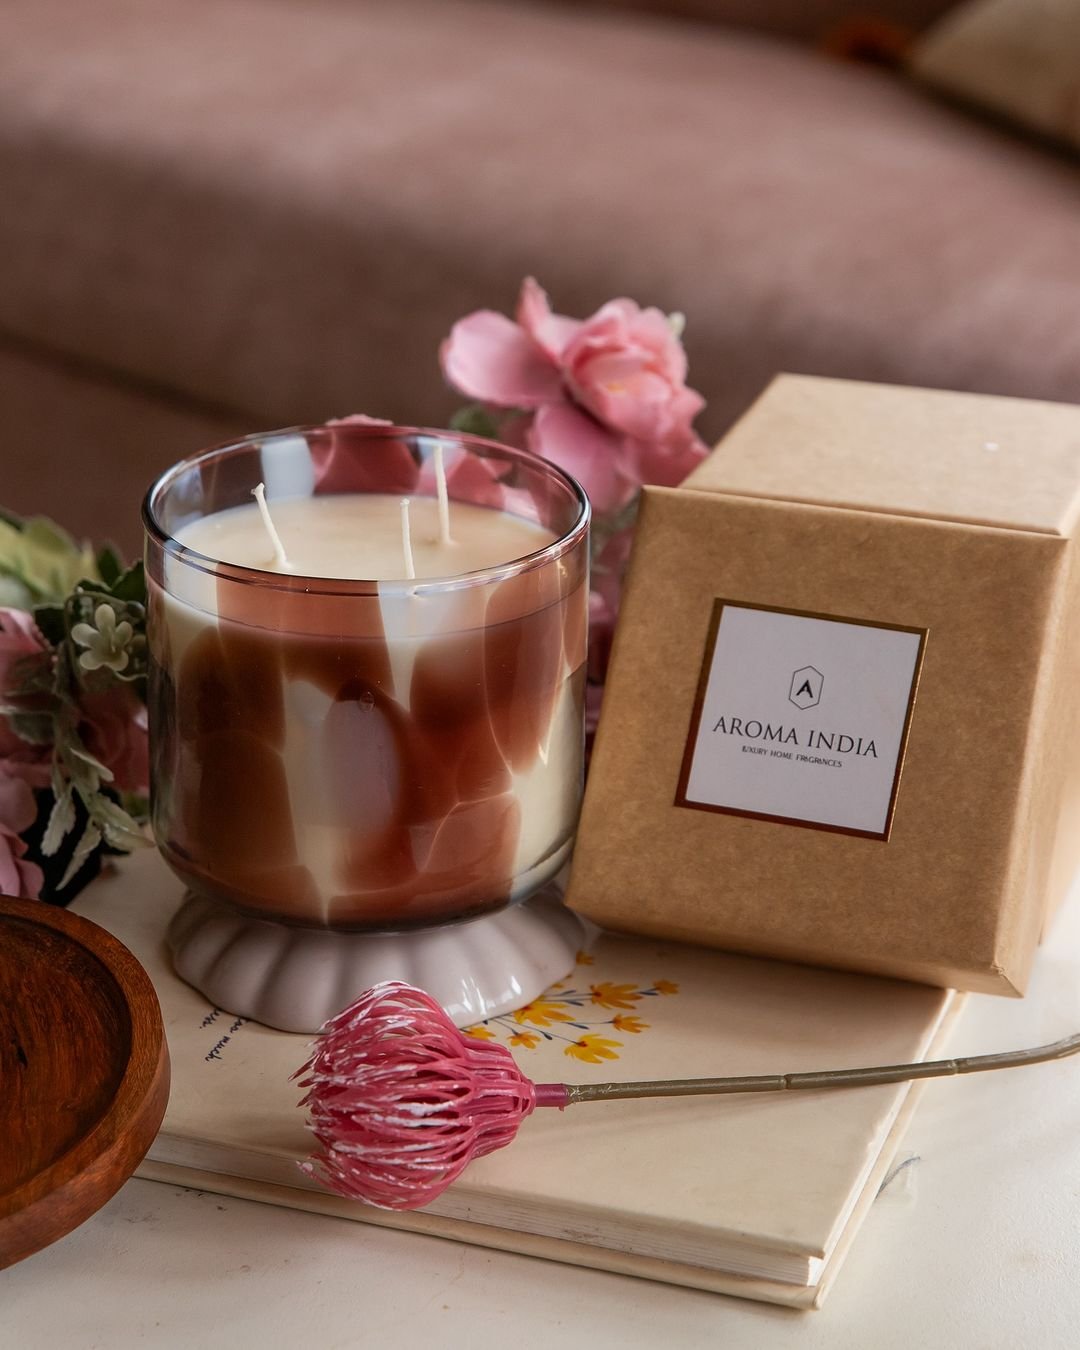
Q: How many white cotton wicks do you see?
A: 3